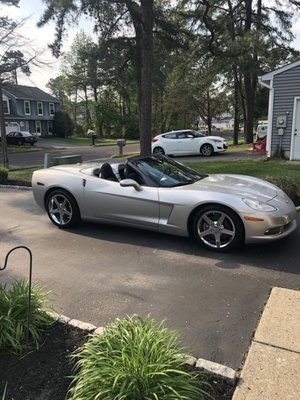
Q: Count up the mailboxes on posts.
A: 2